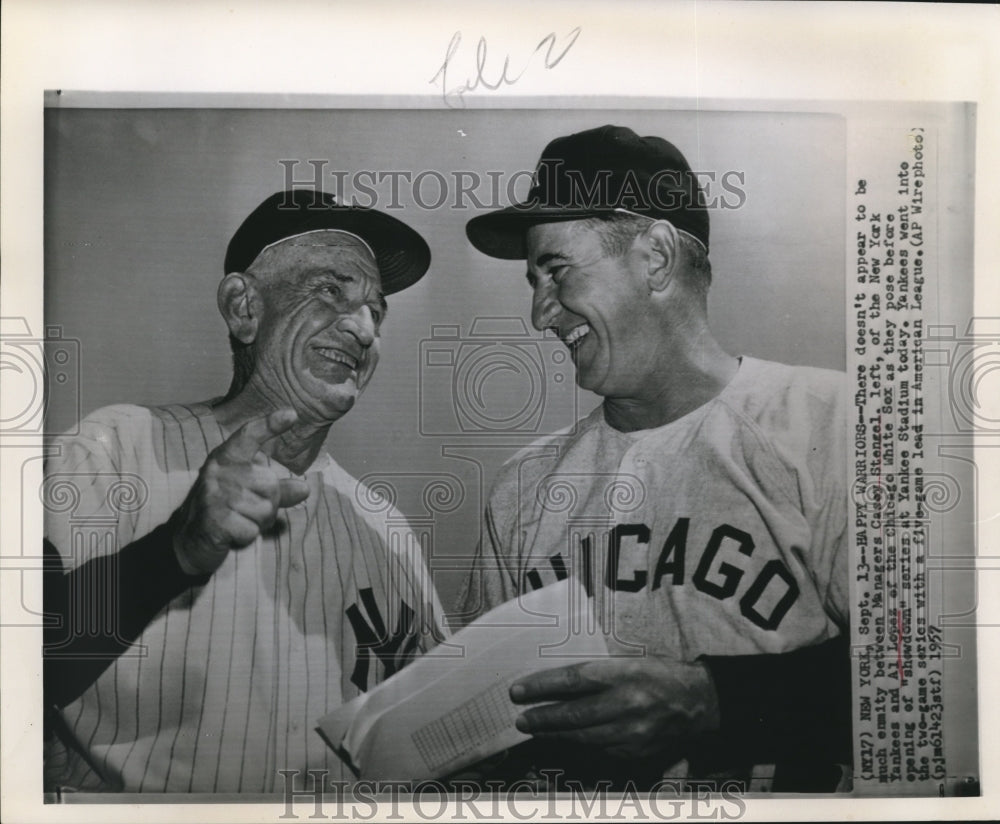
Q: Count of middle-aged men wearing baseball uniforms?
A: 2